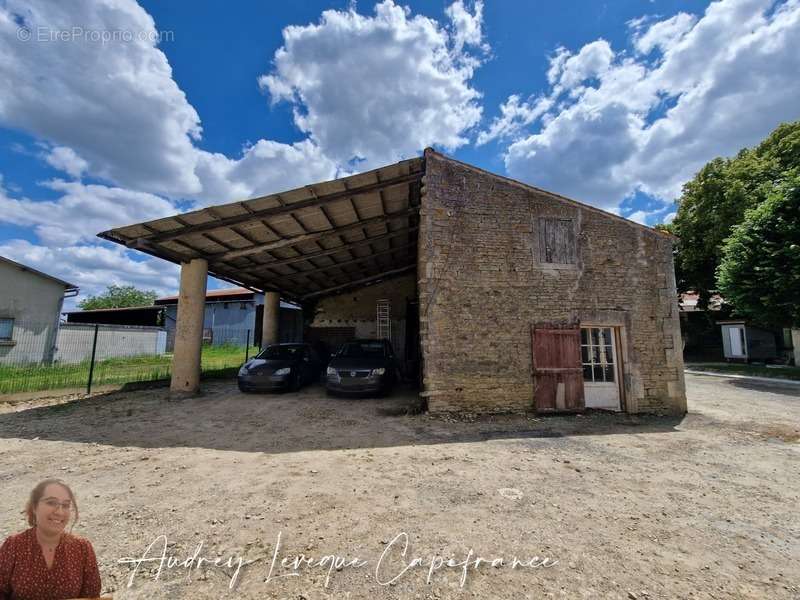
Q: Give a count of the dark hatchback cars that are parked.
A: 2